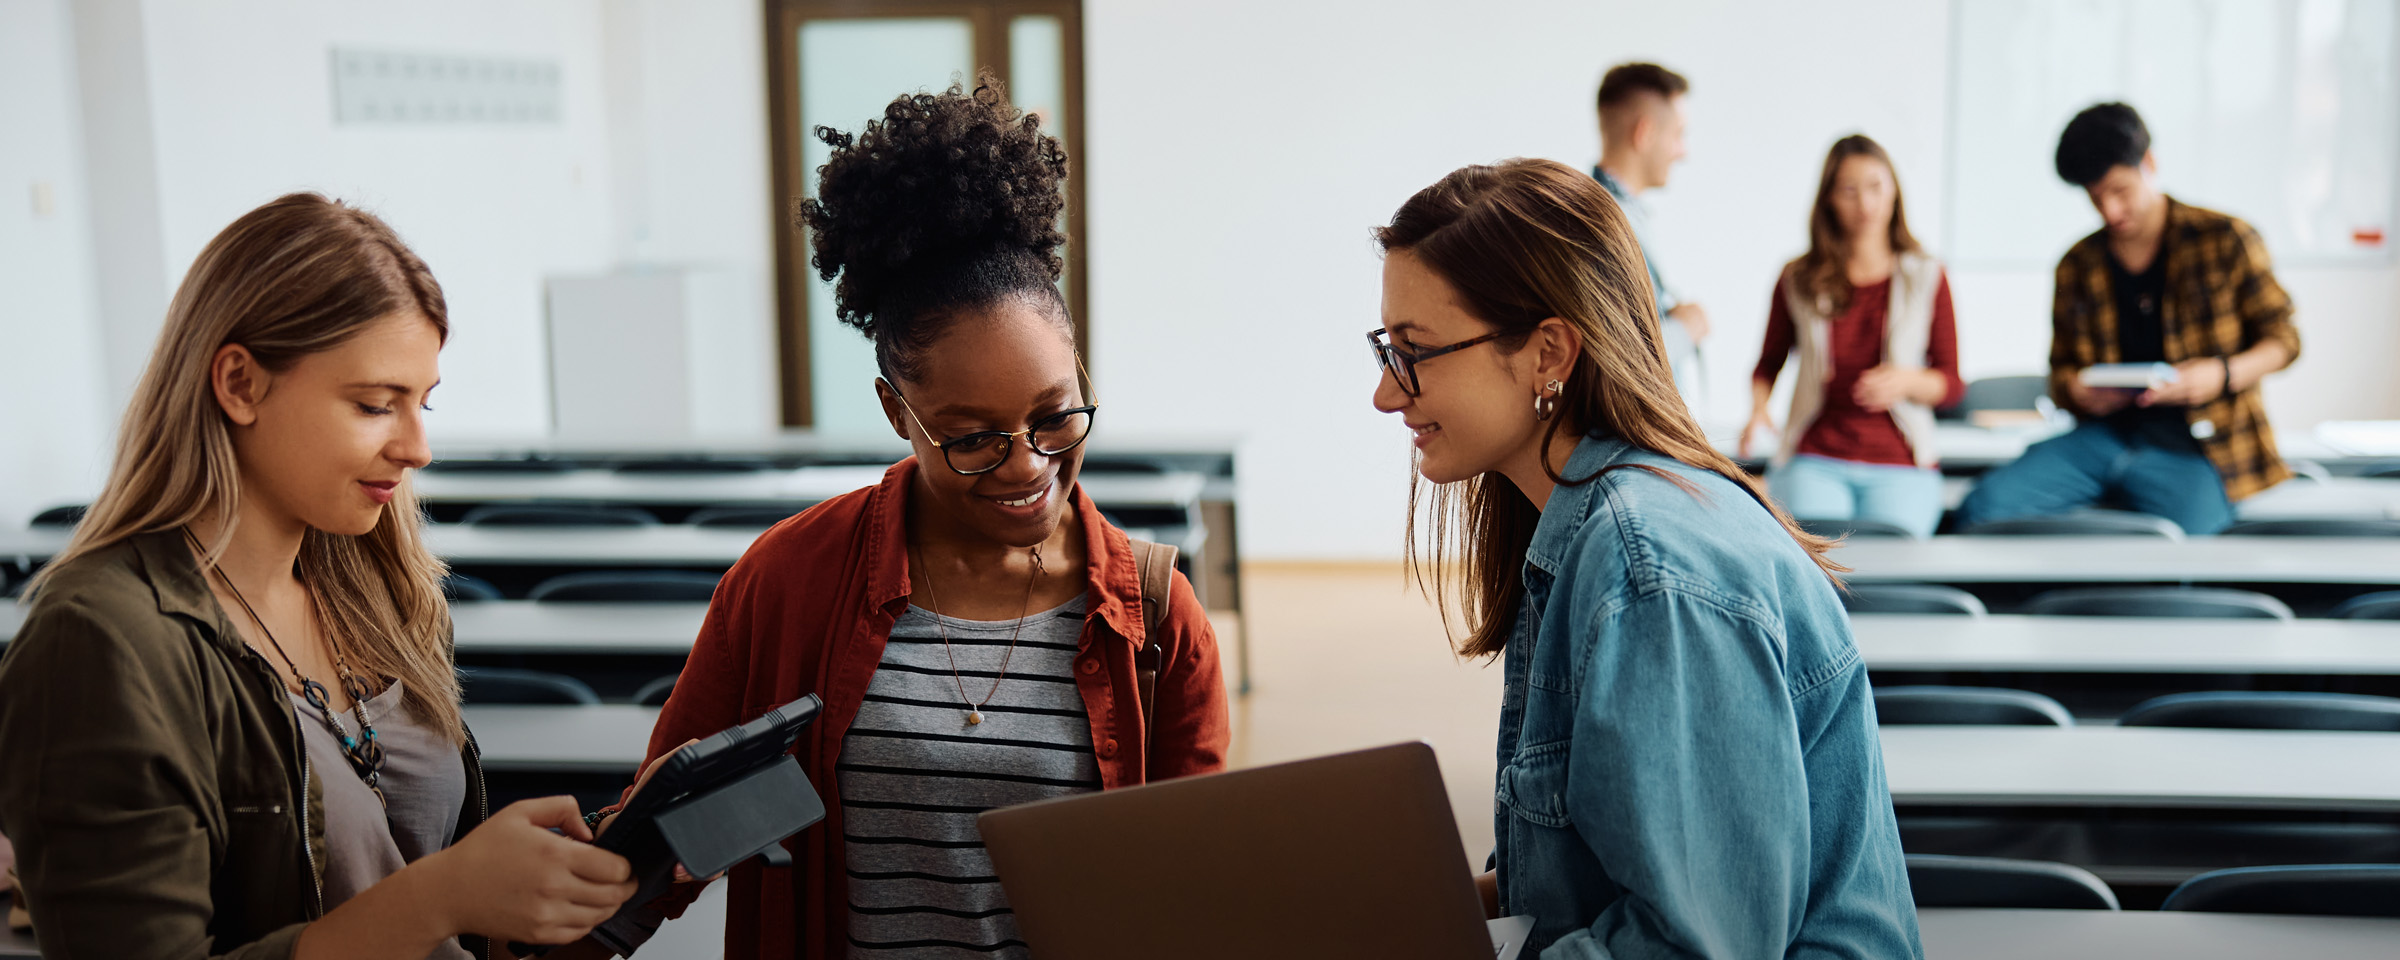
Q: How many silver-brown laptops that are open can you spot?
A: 1